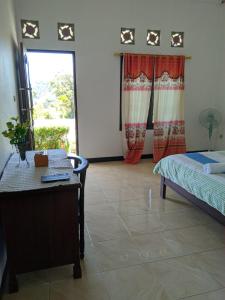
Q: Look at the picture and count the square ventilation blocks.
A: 5